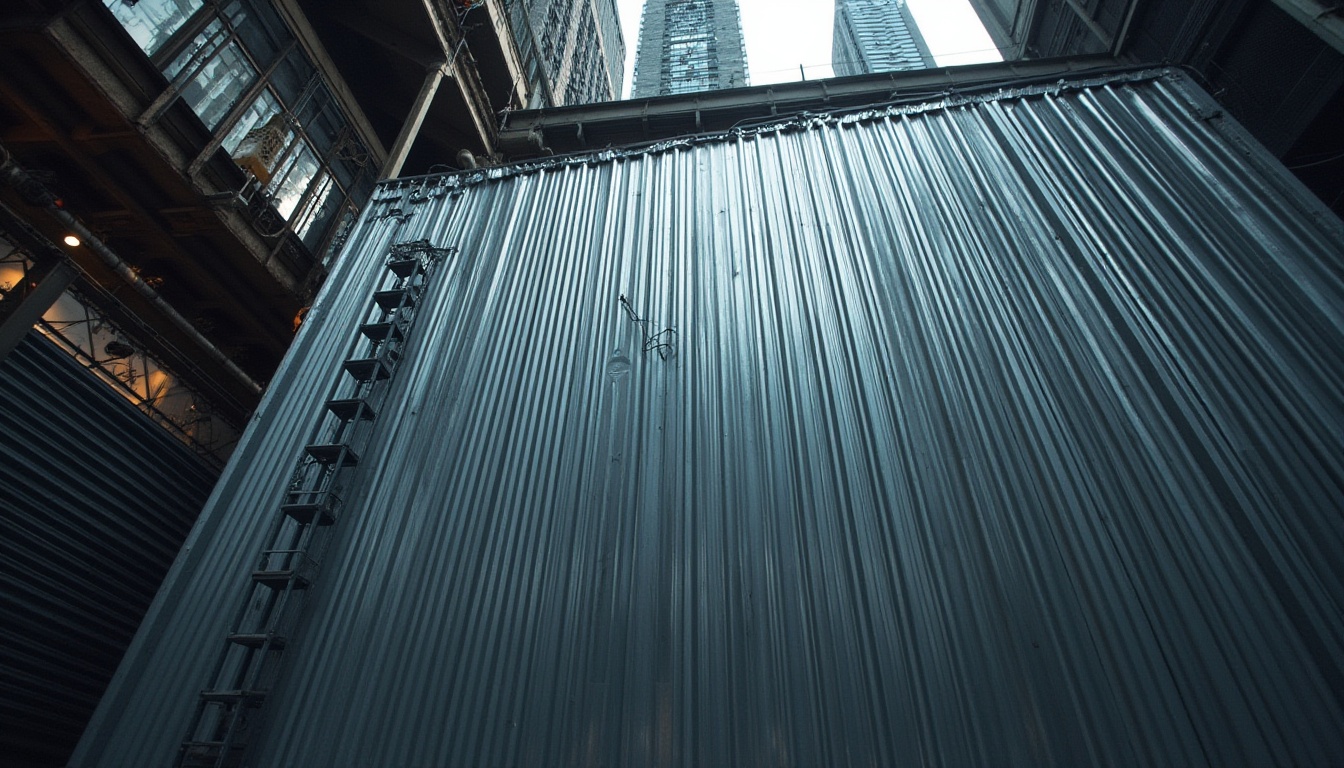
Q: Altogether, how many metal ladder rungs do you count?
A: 11